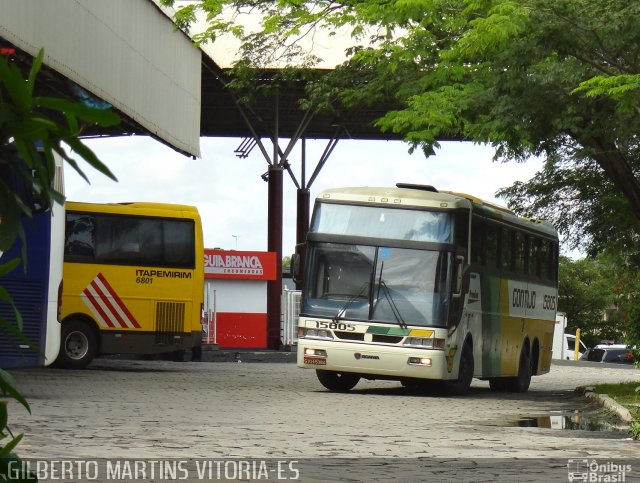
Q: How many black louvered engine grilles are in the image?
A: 1